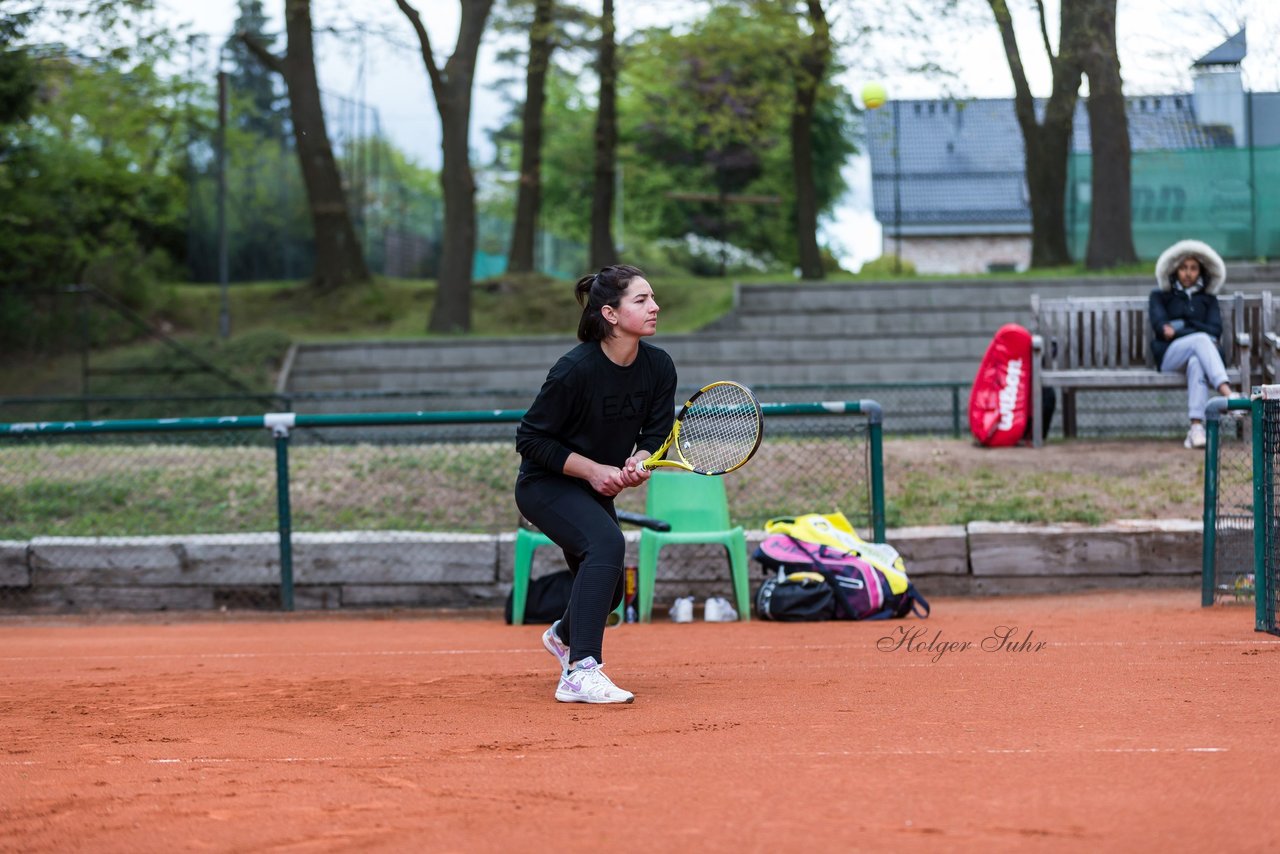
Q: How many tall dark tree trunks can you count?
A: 7